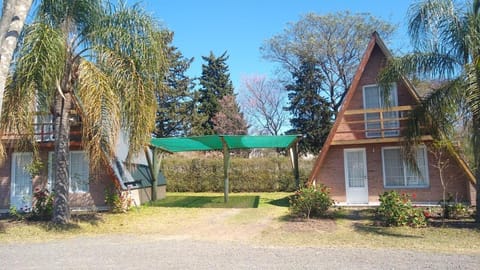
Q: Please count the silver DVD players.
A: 0